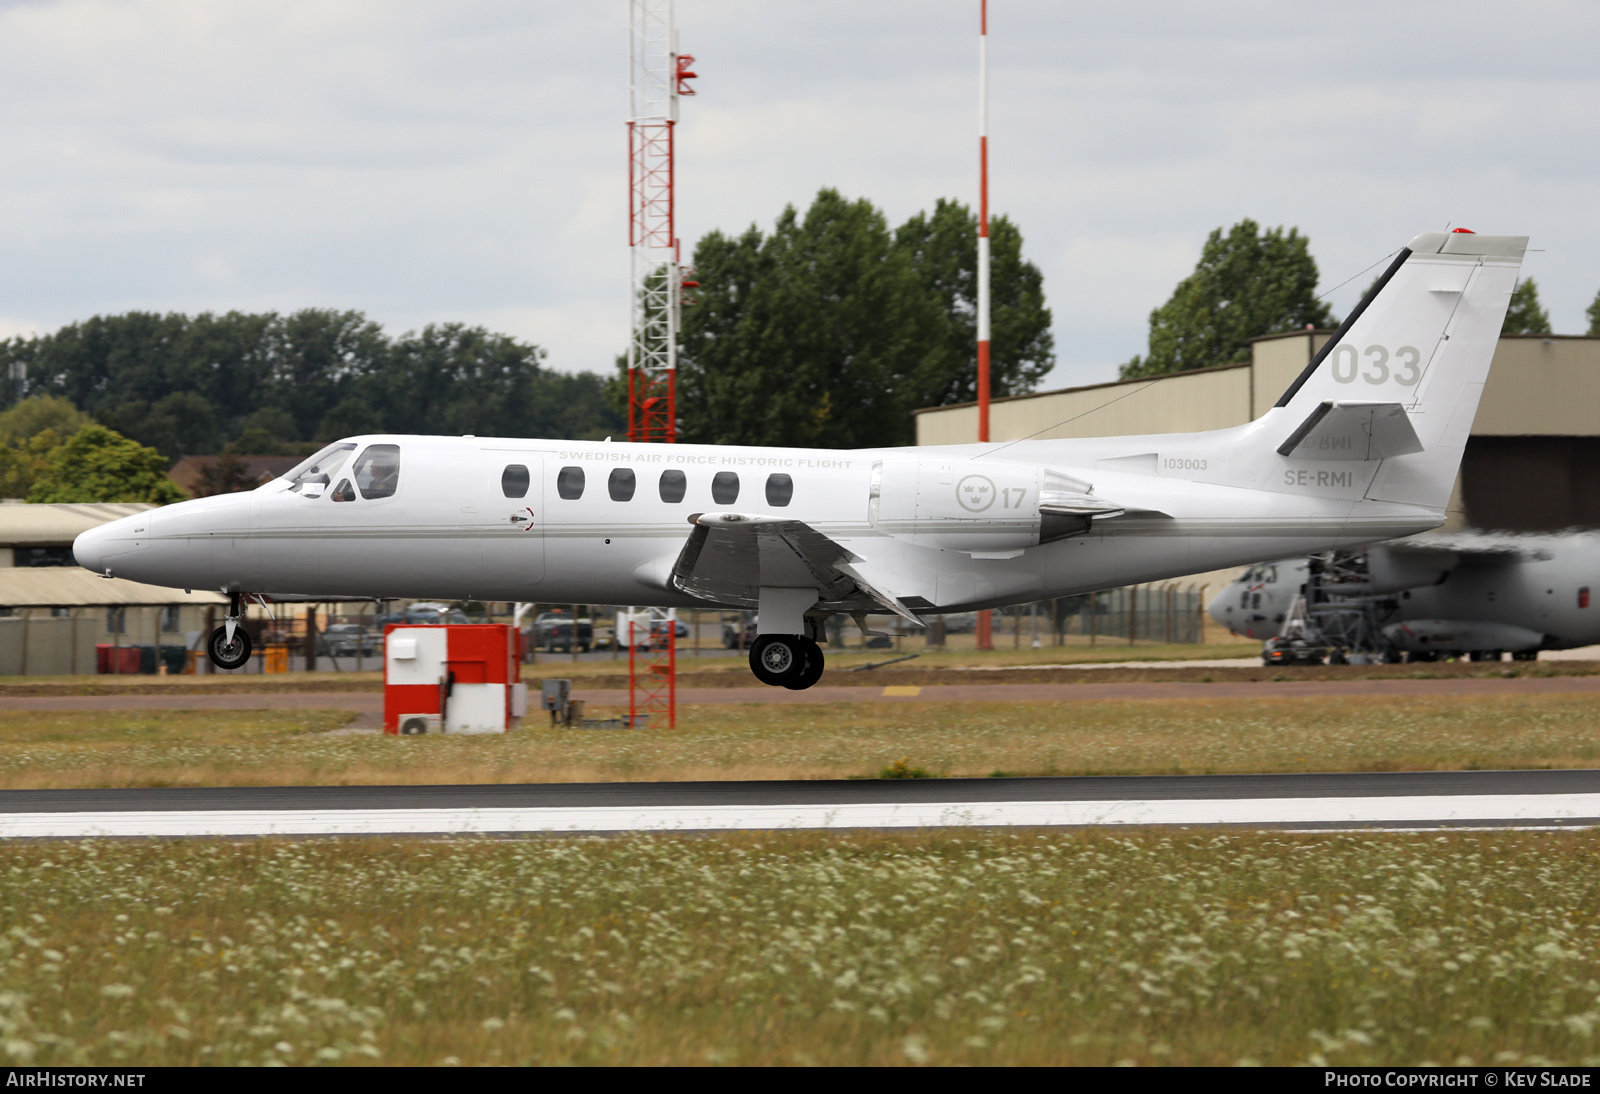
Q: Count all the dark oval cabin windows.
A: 6